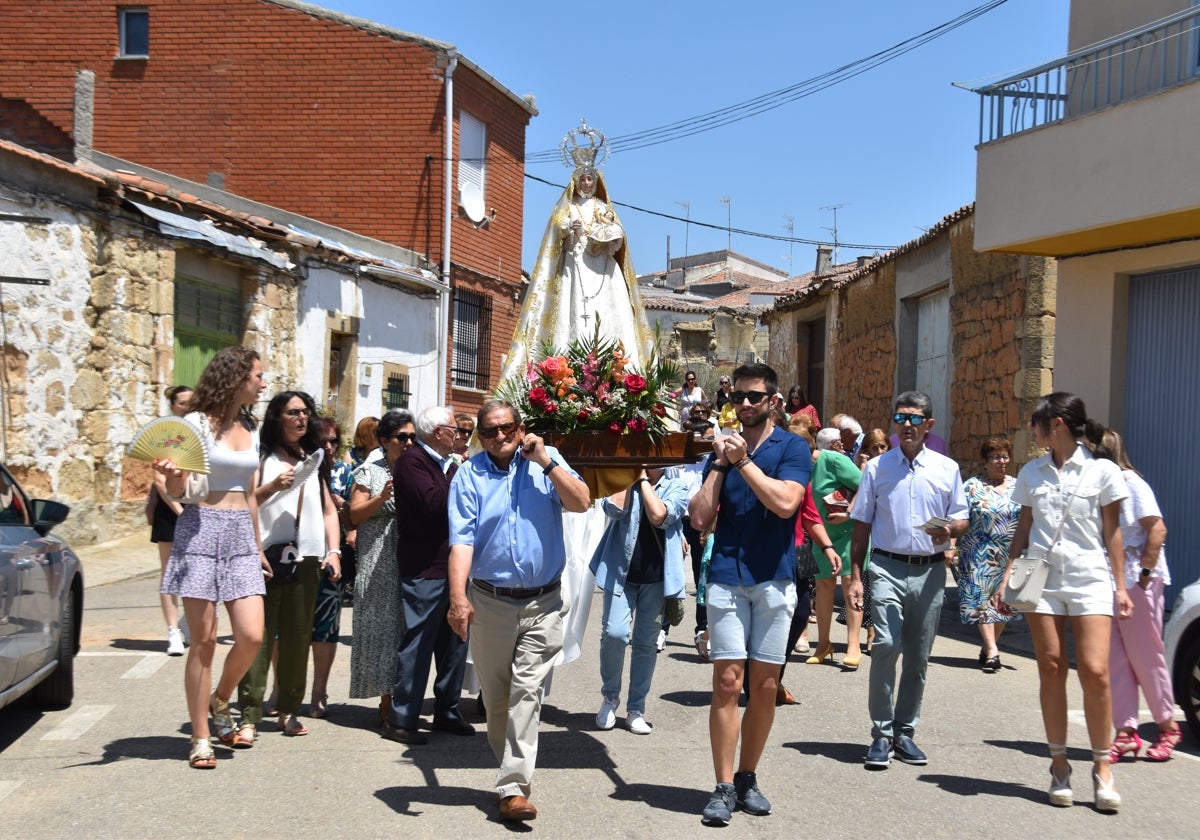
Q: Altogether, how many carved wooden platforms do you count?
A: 1